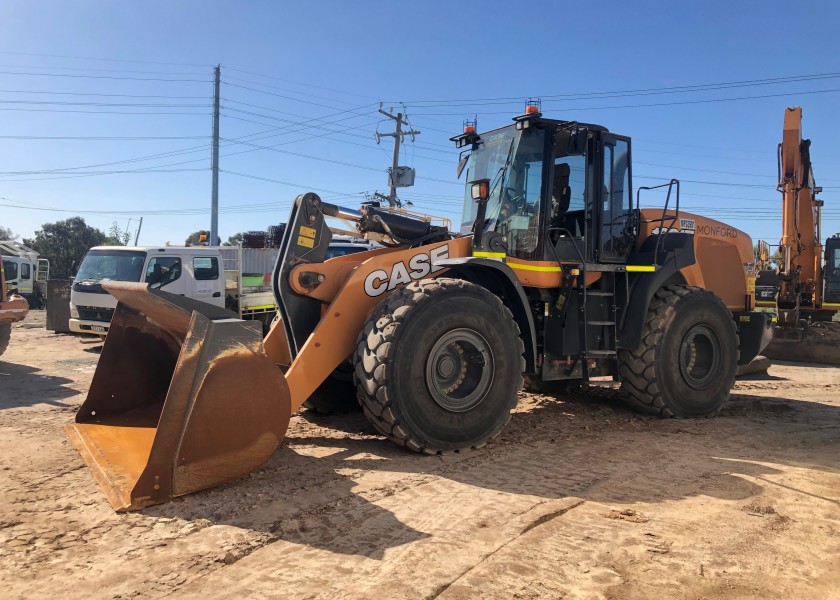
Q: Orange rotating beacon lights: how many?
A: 3